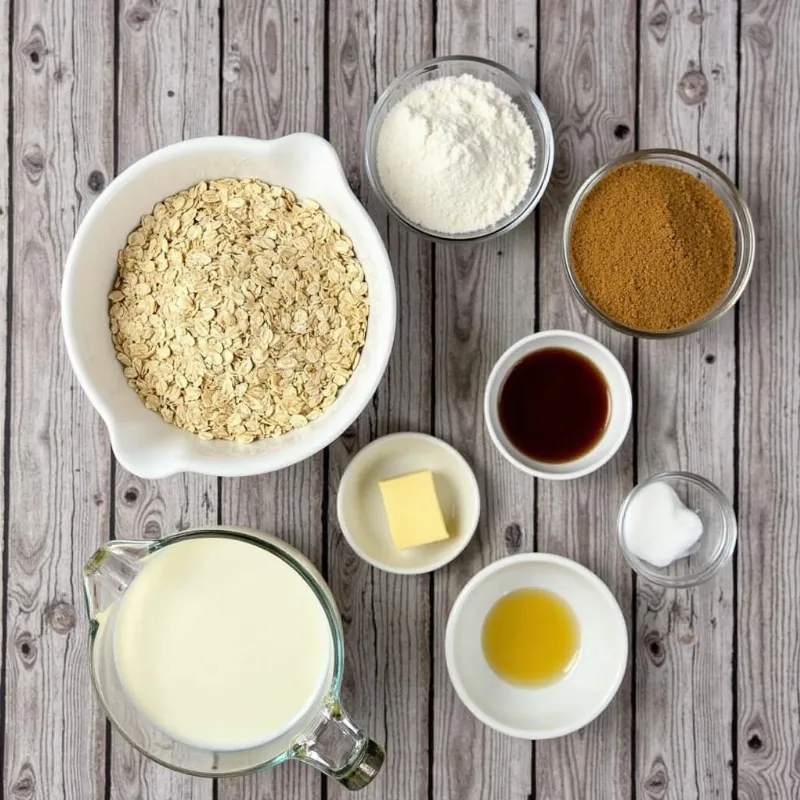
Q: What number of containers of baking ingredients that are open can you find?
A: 8